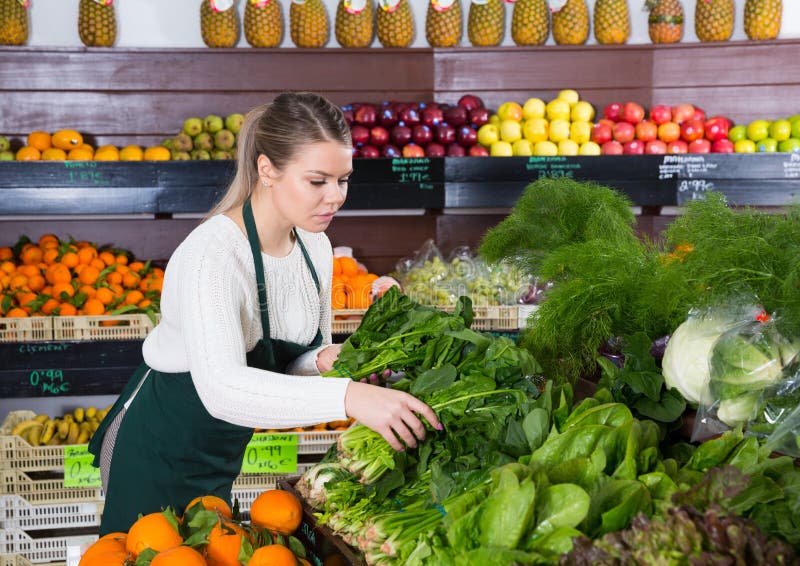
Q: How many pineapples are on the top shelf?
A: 15